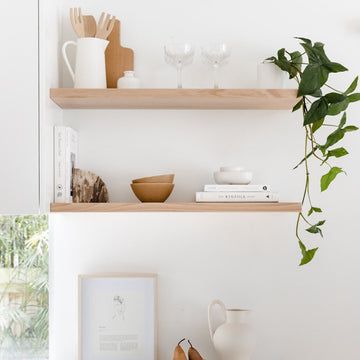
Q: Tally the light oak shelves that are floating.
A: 2